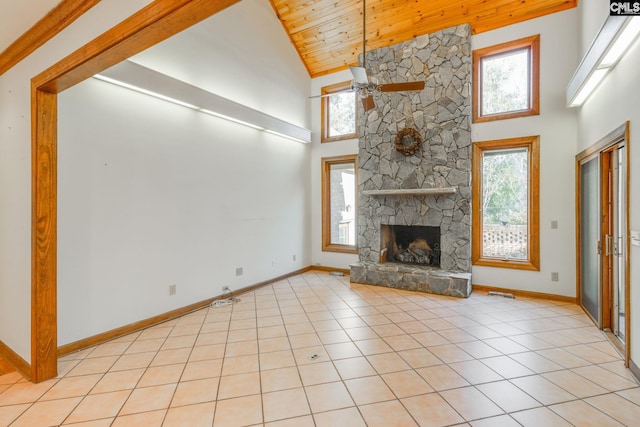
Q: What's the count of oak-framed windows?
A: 4